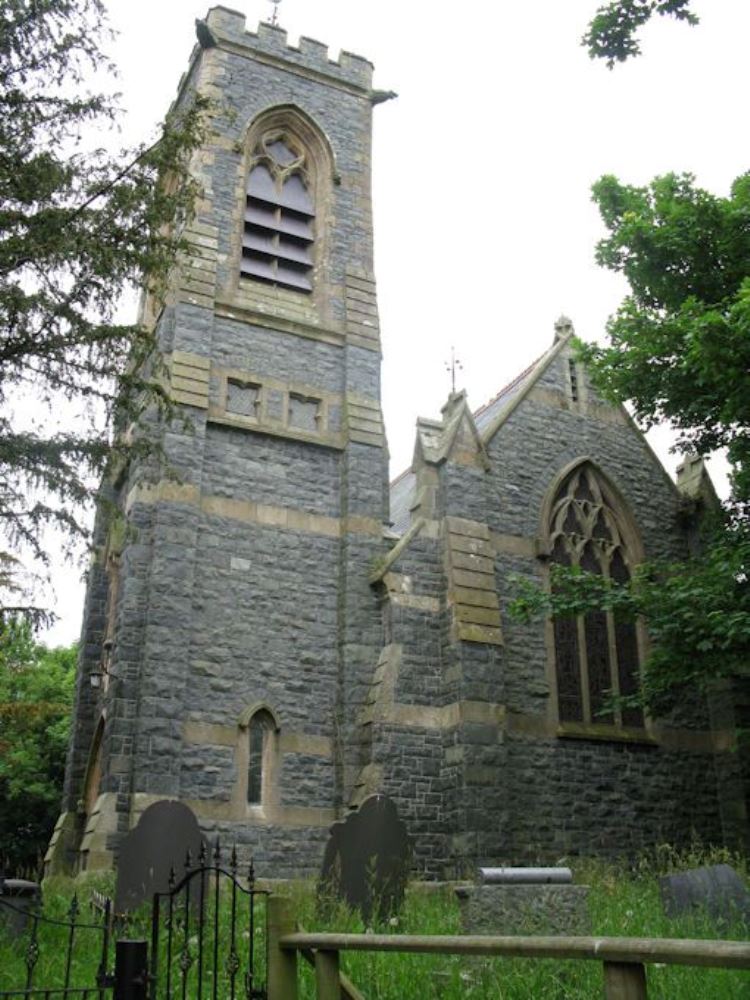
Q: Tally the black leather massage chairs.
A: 0